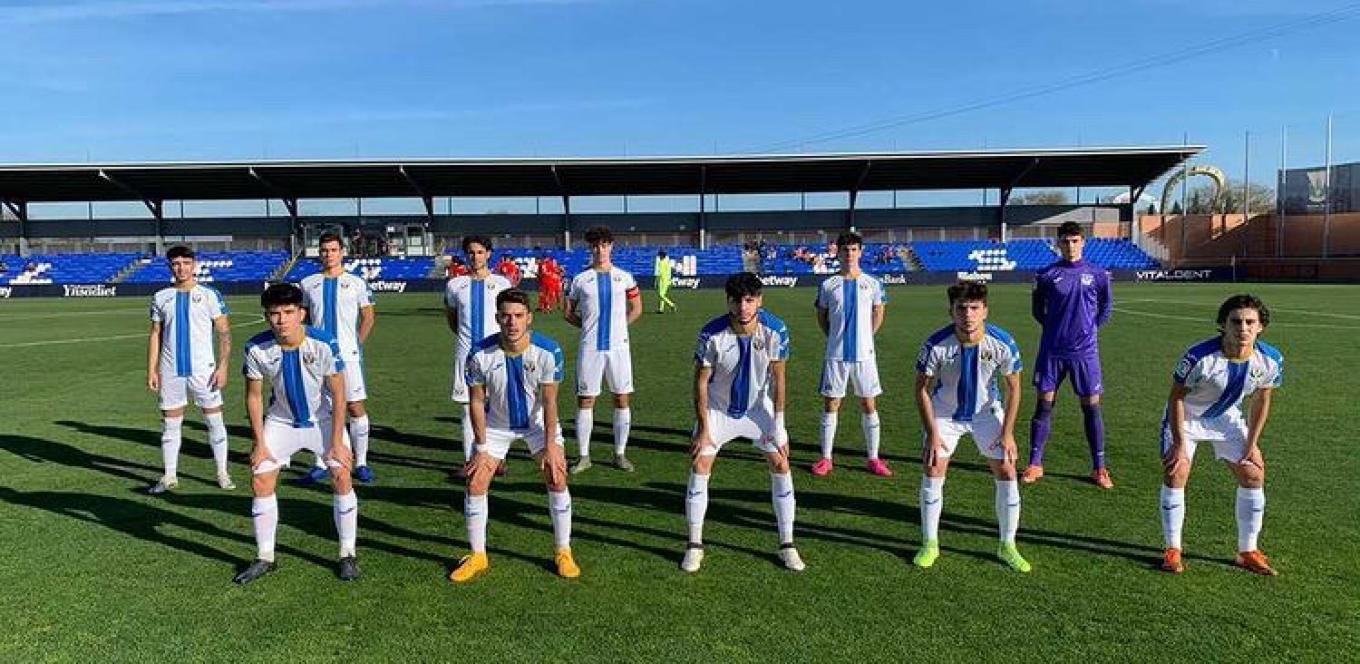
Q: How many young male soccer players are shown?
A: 11